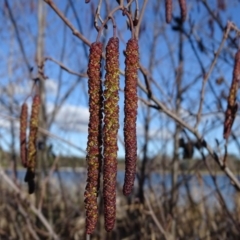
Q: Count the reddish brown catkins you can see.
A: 8